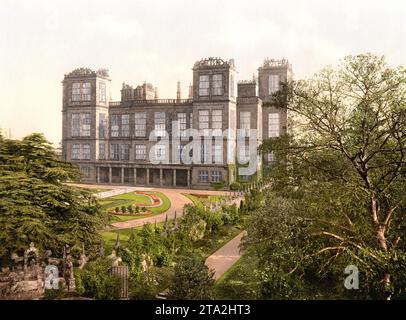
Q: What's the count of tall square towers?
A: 3